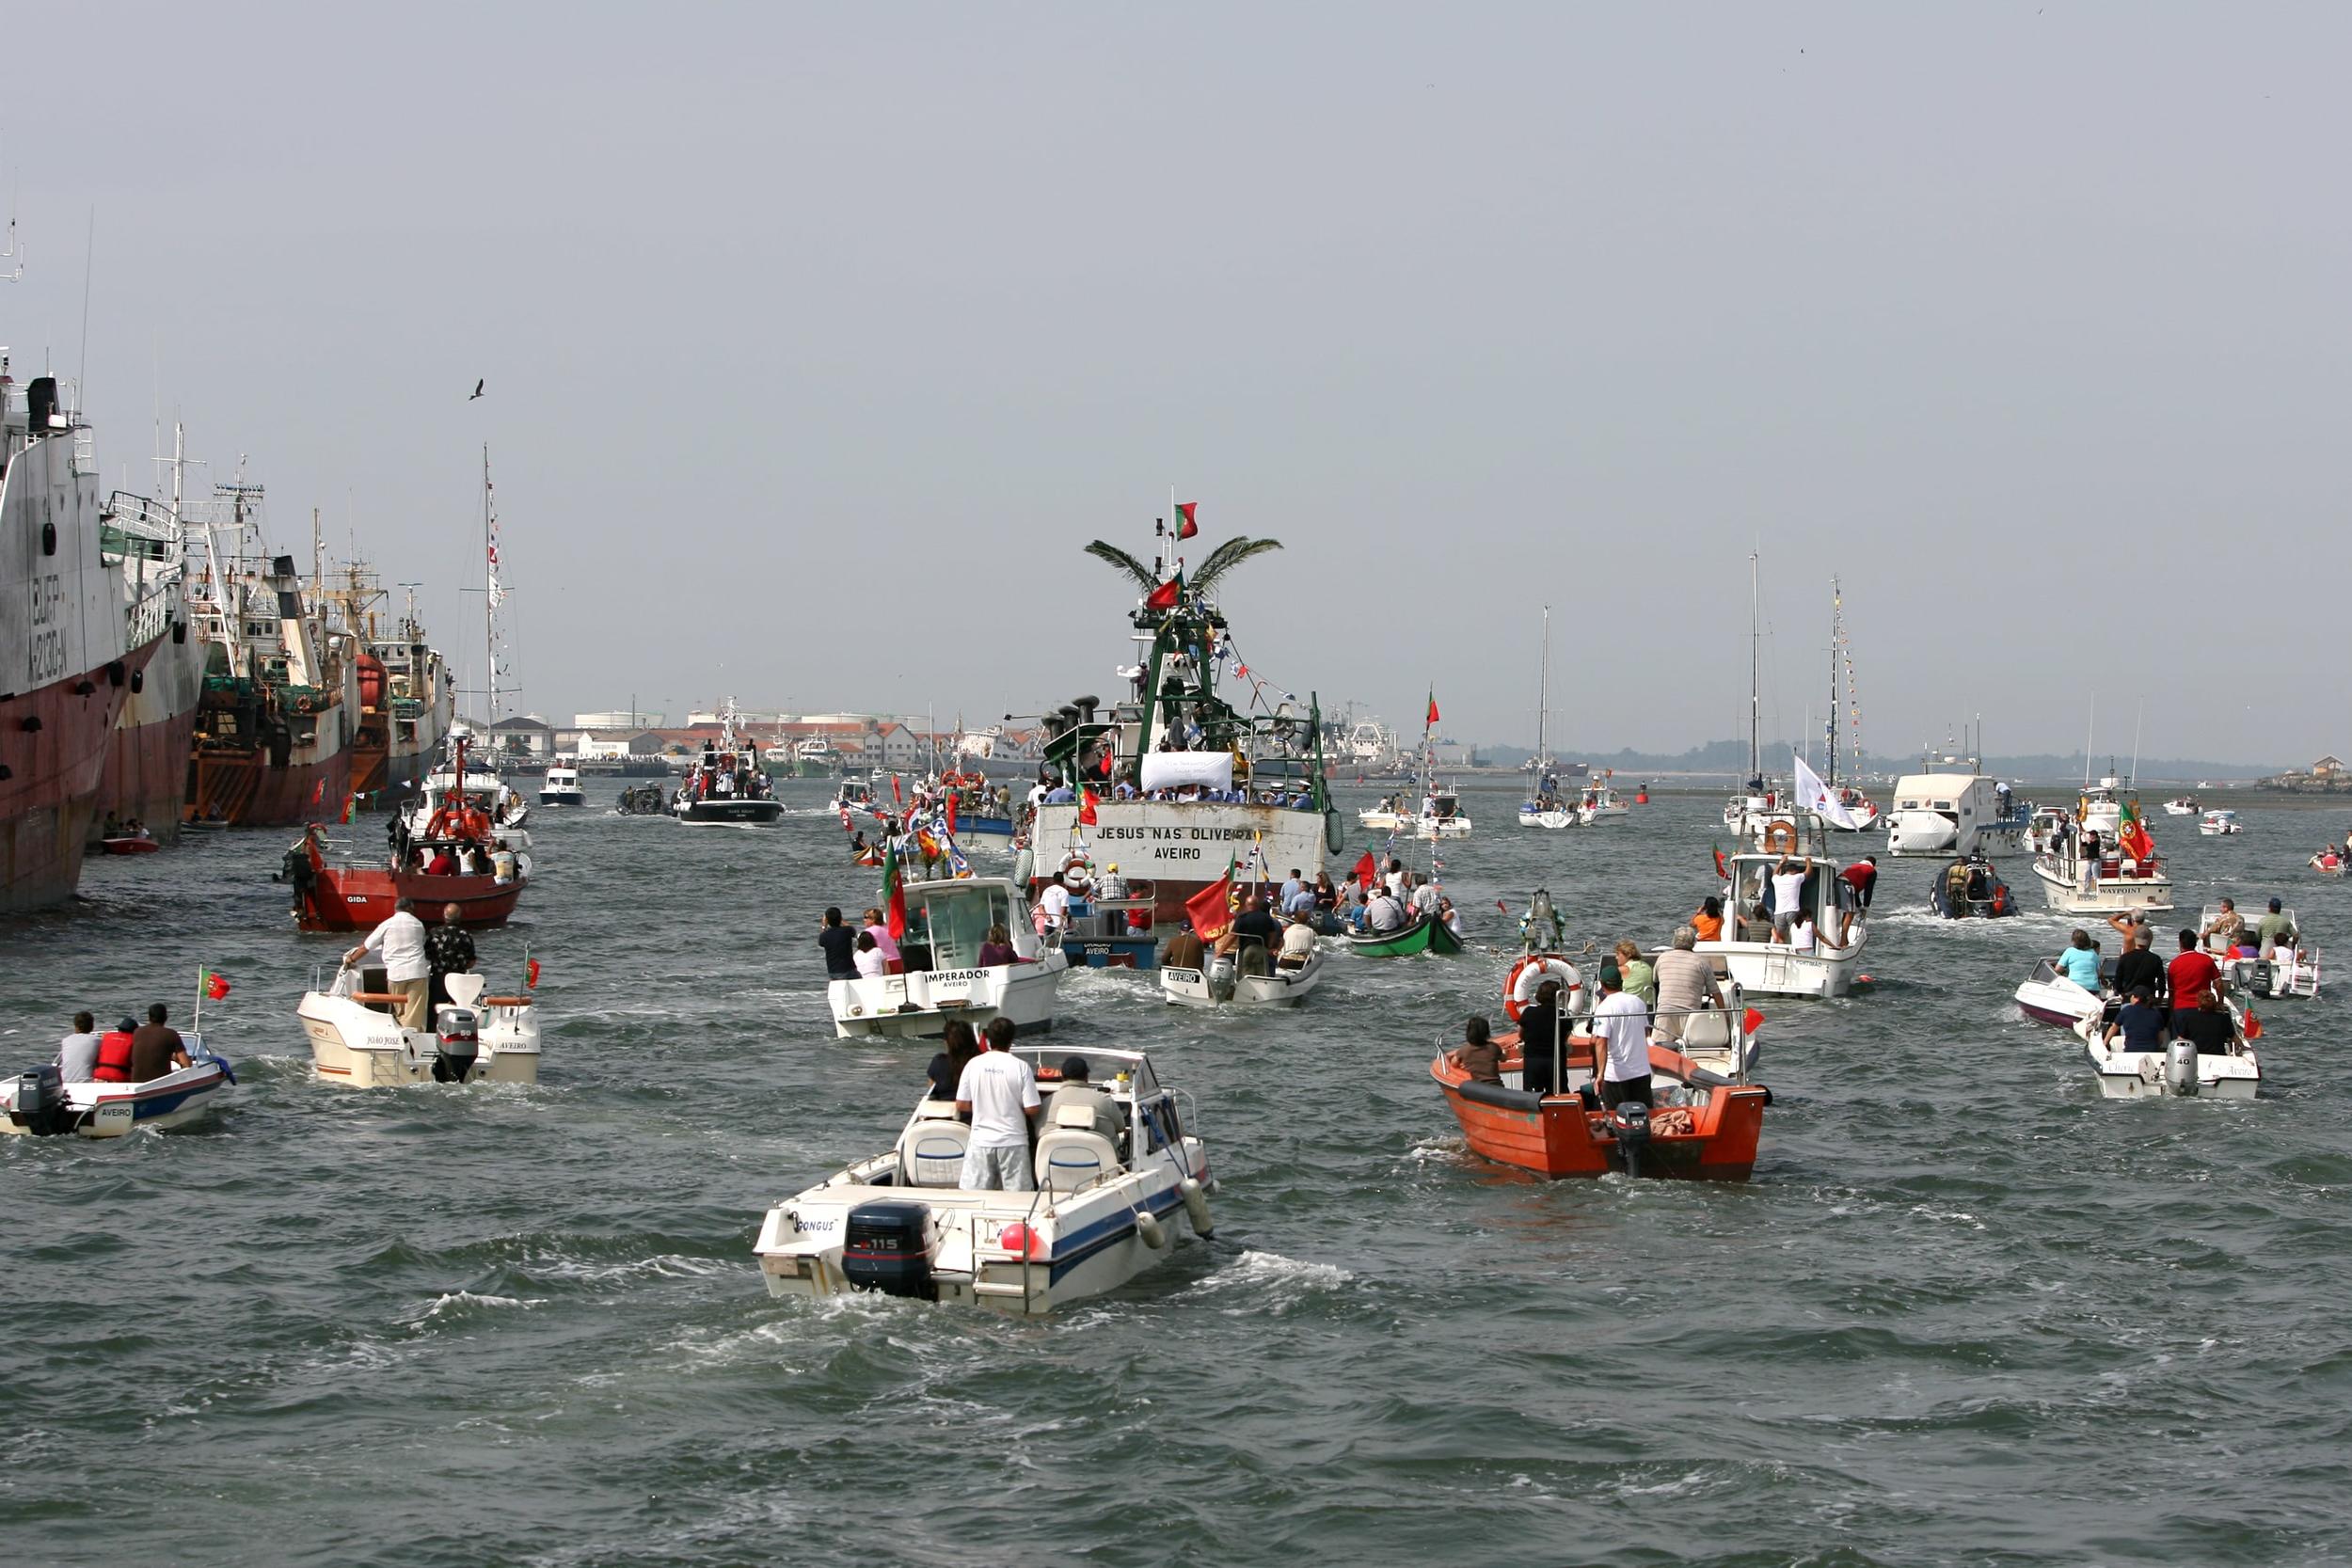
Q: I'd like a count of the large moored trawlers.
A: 4